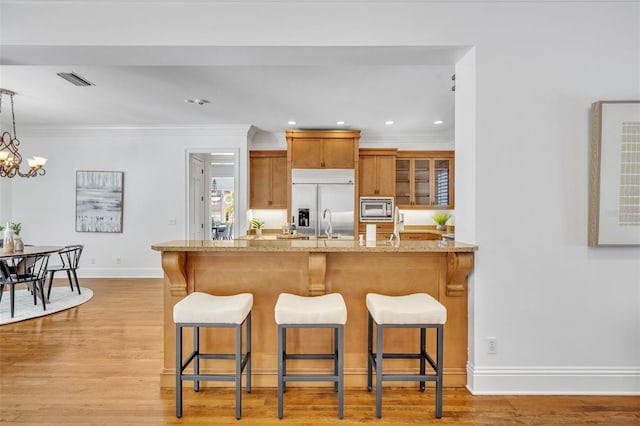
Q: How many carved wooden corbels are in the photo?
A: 3